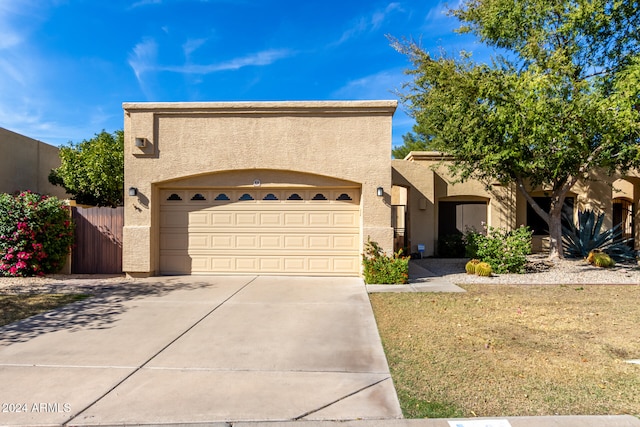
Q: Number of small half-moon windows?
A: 8